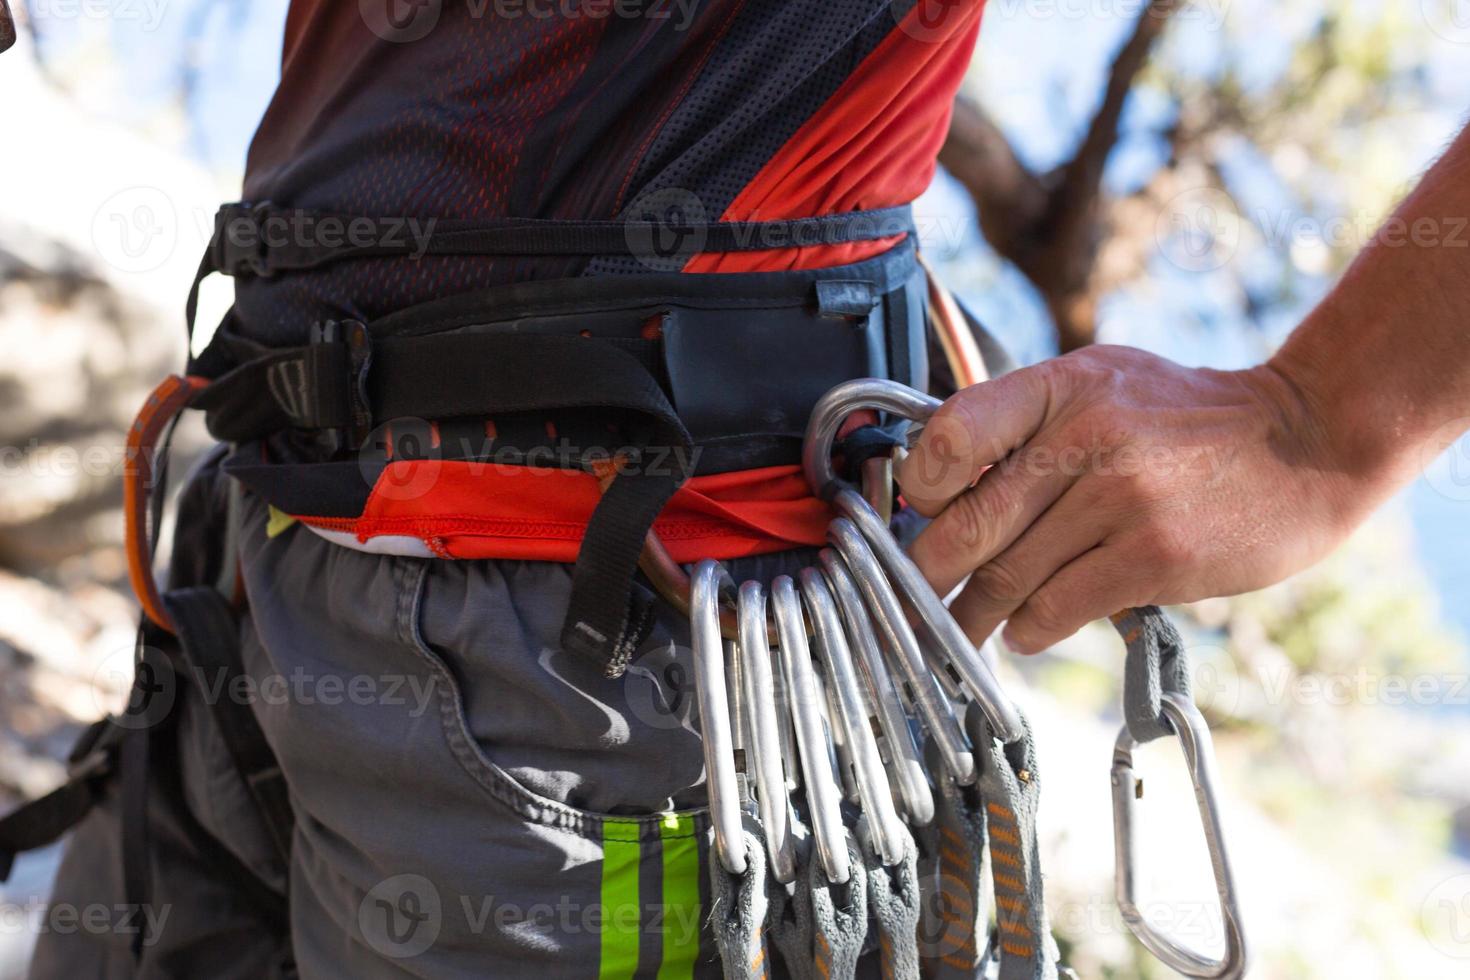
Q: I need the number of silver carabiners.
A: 9